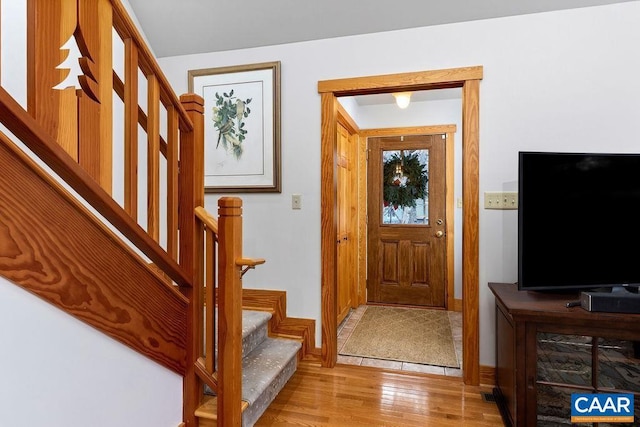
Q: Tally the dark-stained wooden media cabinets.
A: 1